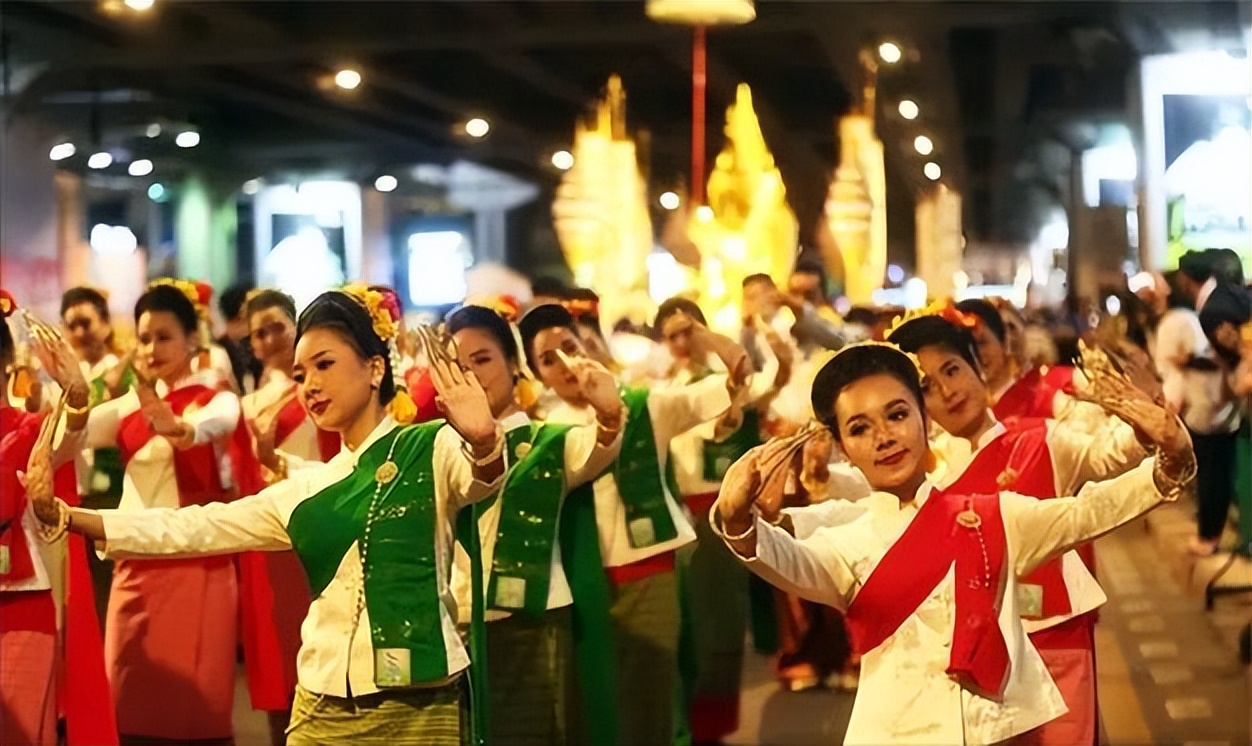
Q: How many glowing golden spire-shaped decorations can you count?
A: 3